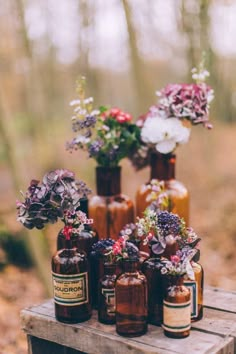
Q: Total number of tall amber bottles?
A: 2